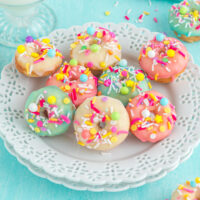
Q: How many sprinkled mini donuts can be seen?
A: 10